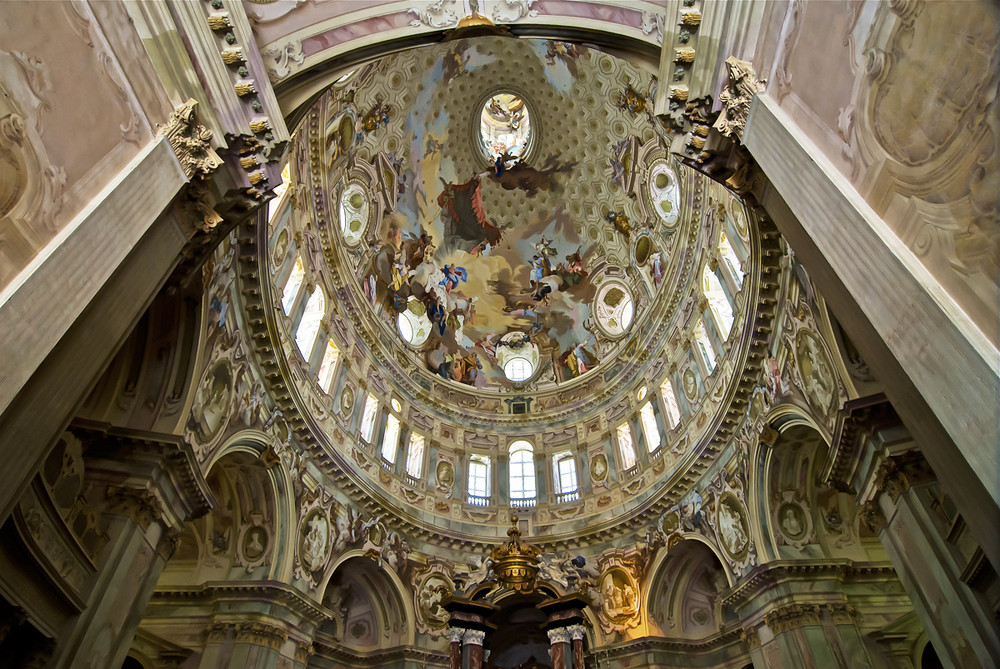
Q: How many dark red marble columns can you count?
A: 4